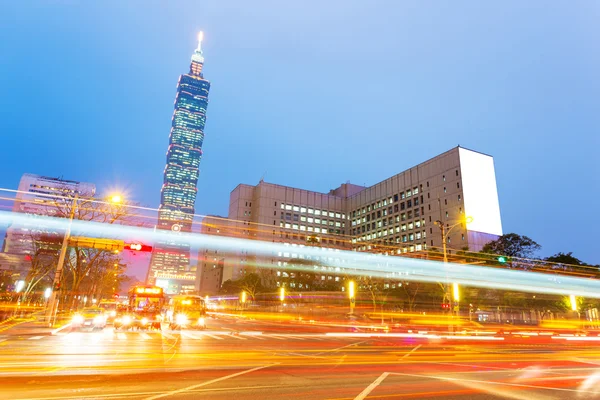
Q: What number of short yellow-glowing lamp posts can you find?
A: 5